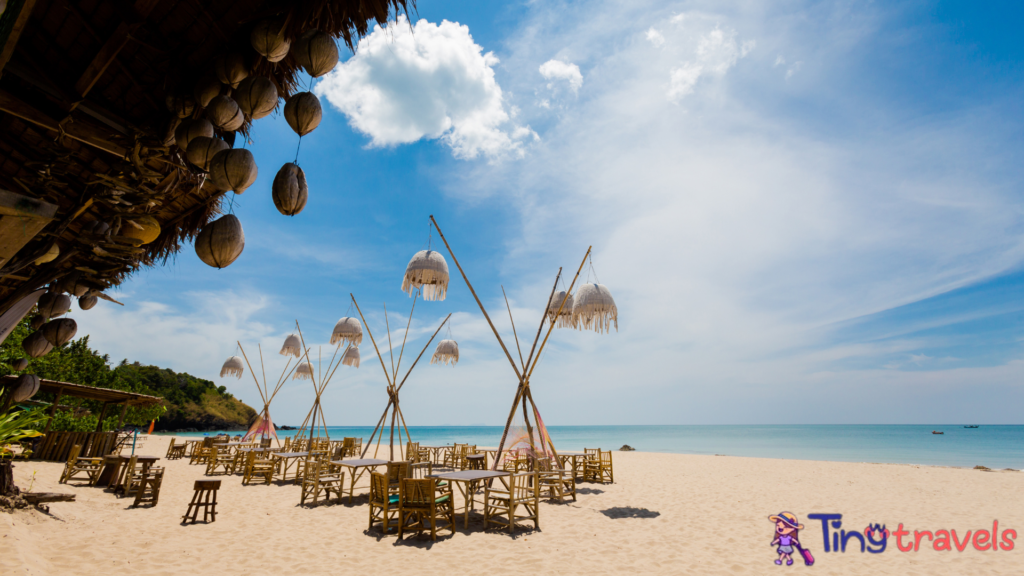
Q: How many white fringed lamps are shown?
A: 9